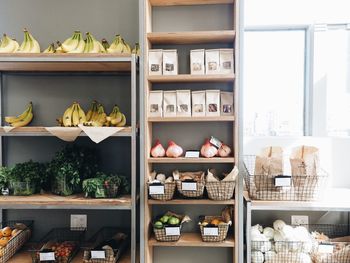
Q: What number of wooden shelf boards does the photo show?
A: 12